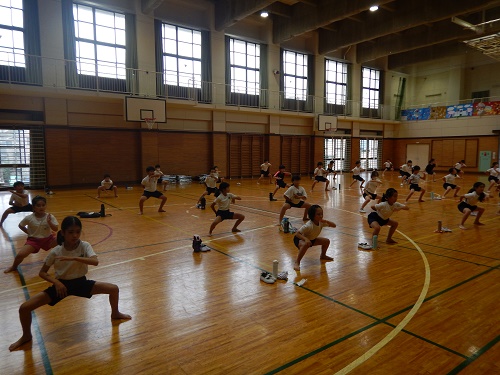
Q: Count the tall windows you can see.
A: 7